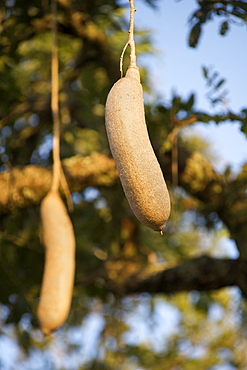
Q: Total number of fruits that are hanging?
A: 2